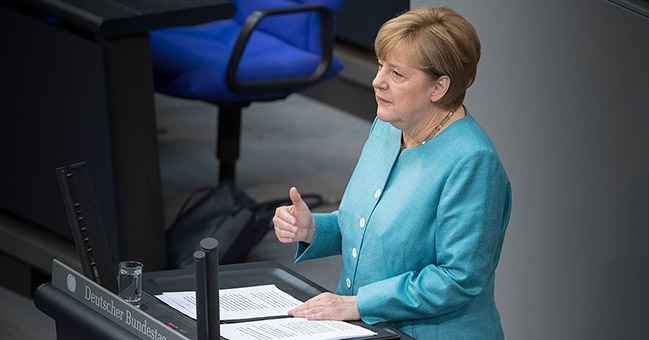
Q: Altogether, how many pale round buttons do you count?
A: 4